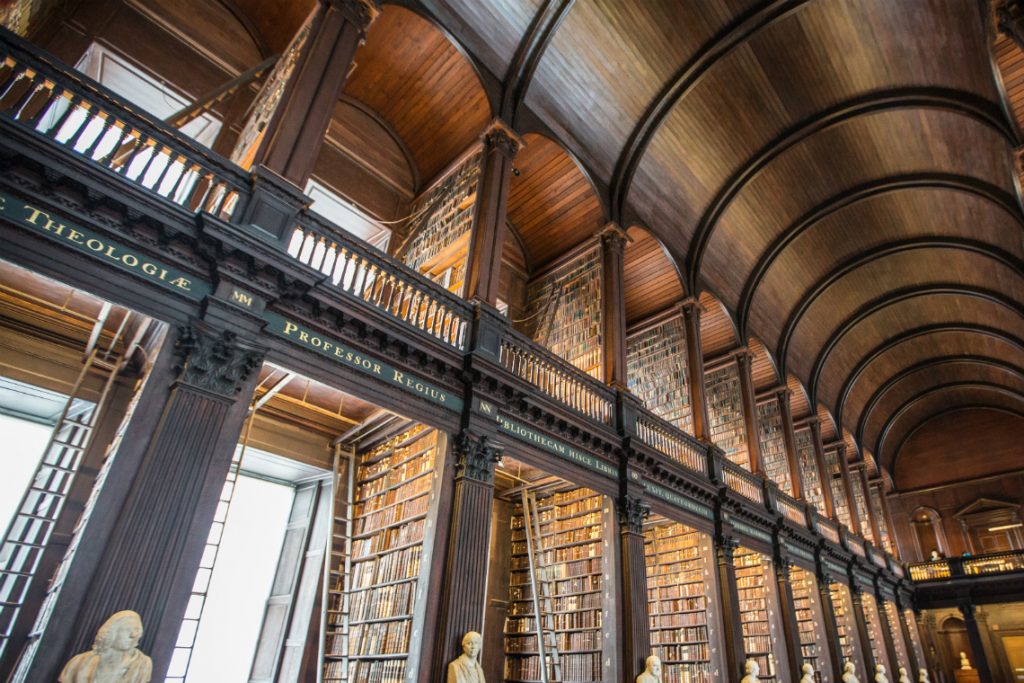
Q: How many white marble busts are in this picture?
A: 10